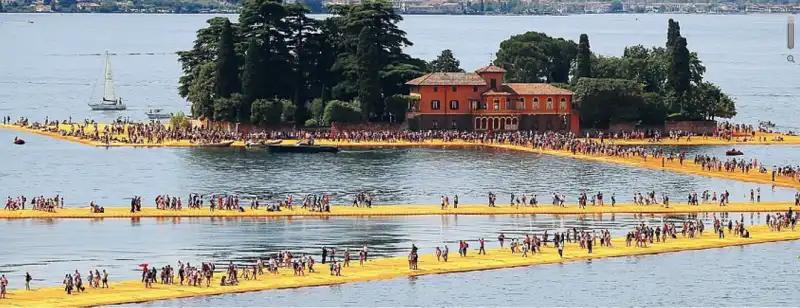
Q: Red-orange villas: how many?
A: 1